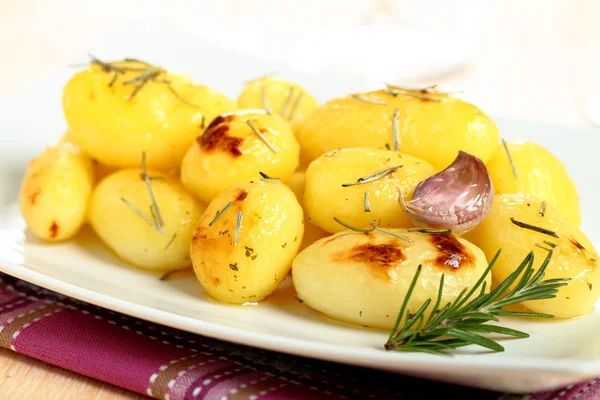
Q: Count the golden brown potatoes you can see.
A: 11